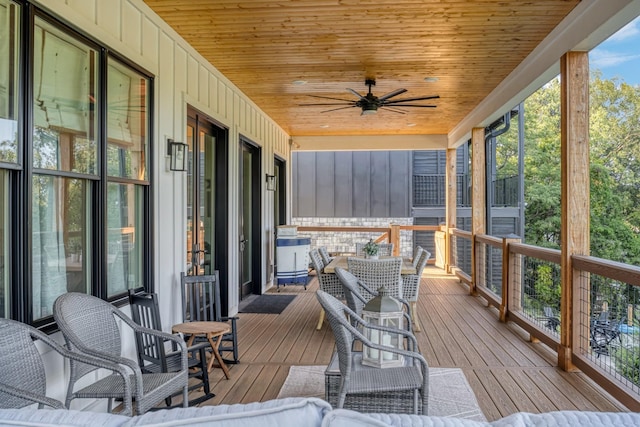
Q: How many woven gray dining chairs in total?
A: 6